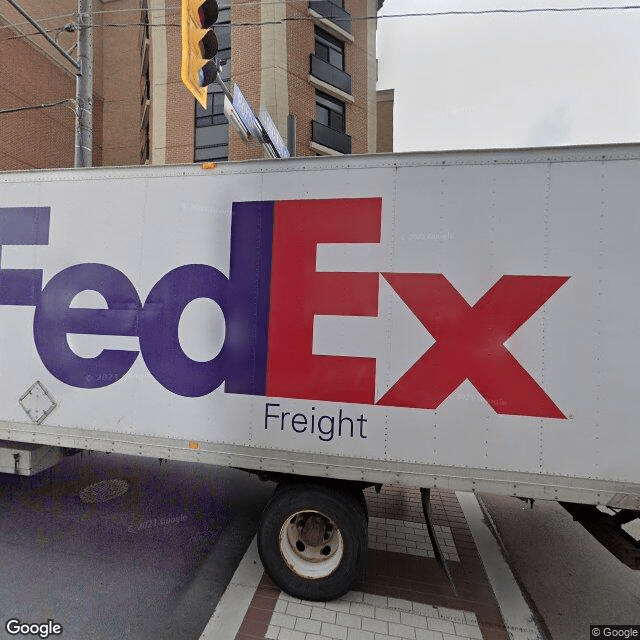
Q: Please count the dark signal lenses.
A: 3